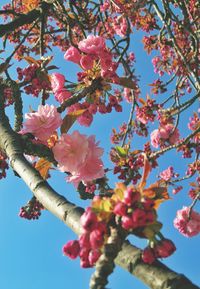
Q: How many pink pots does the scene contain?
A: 0